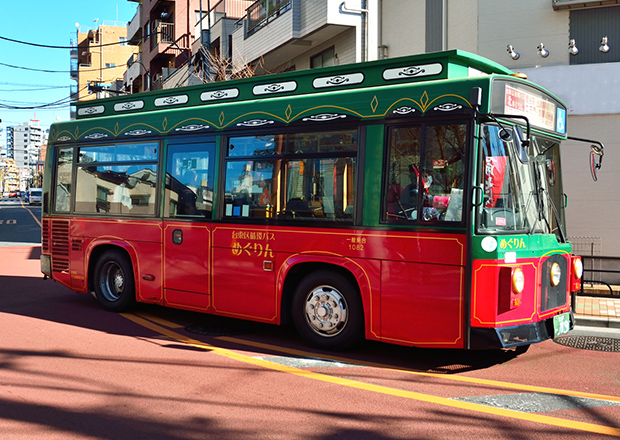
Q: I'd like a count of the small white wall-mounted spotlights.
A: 4